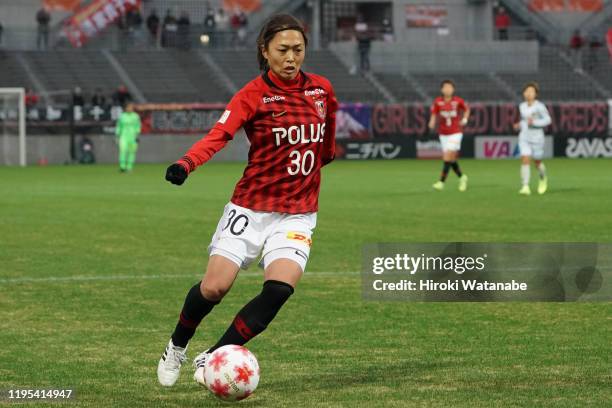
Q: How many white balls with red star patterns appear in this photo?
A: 1